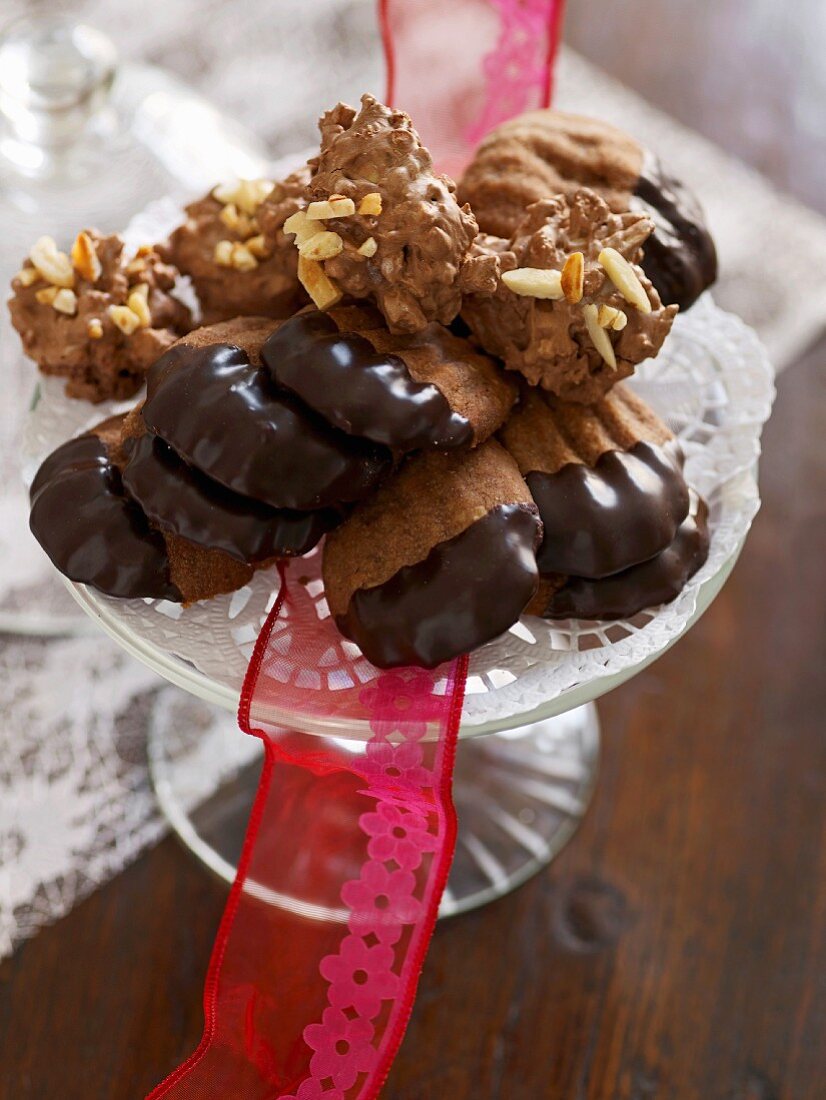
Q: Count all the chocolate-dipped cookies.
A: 8